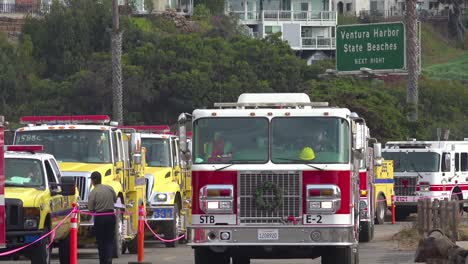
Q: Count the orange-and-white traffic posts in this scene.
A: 3